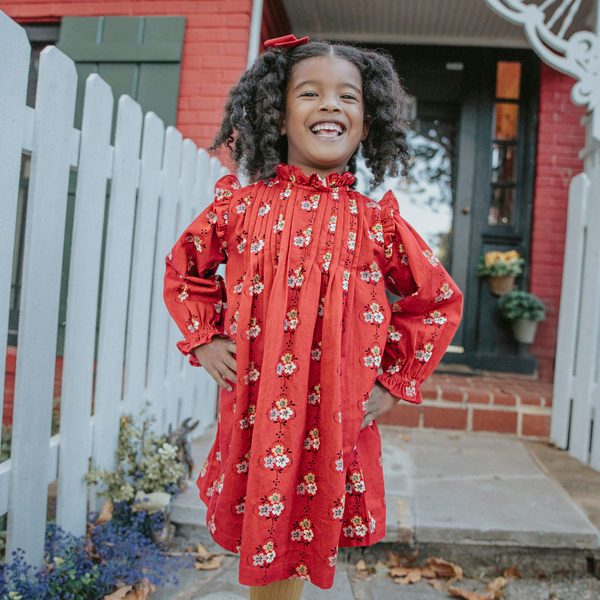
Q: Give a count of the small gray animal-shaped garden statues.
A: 1